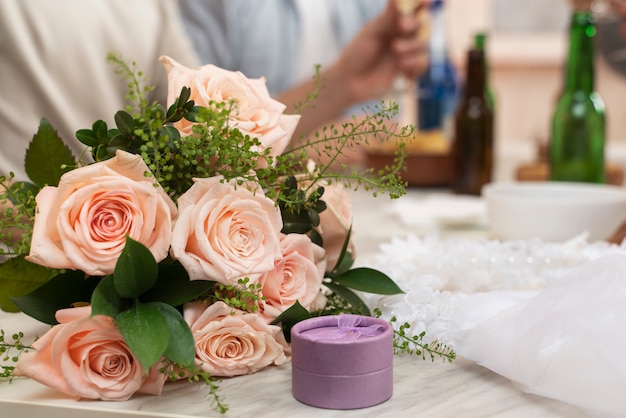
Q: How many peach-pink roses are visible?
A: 7